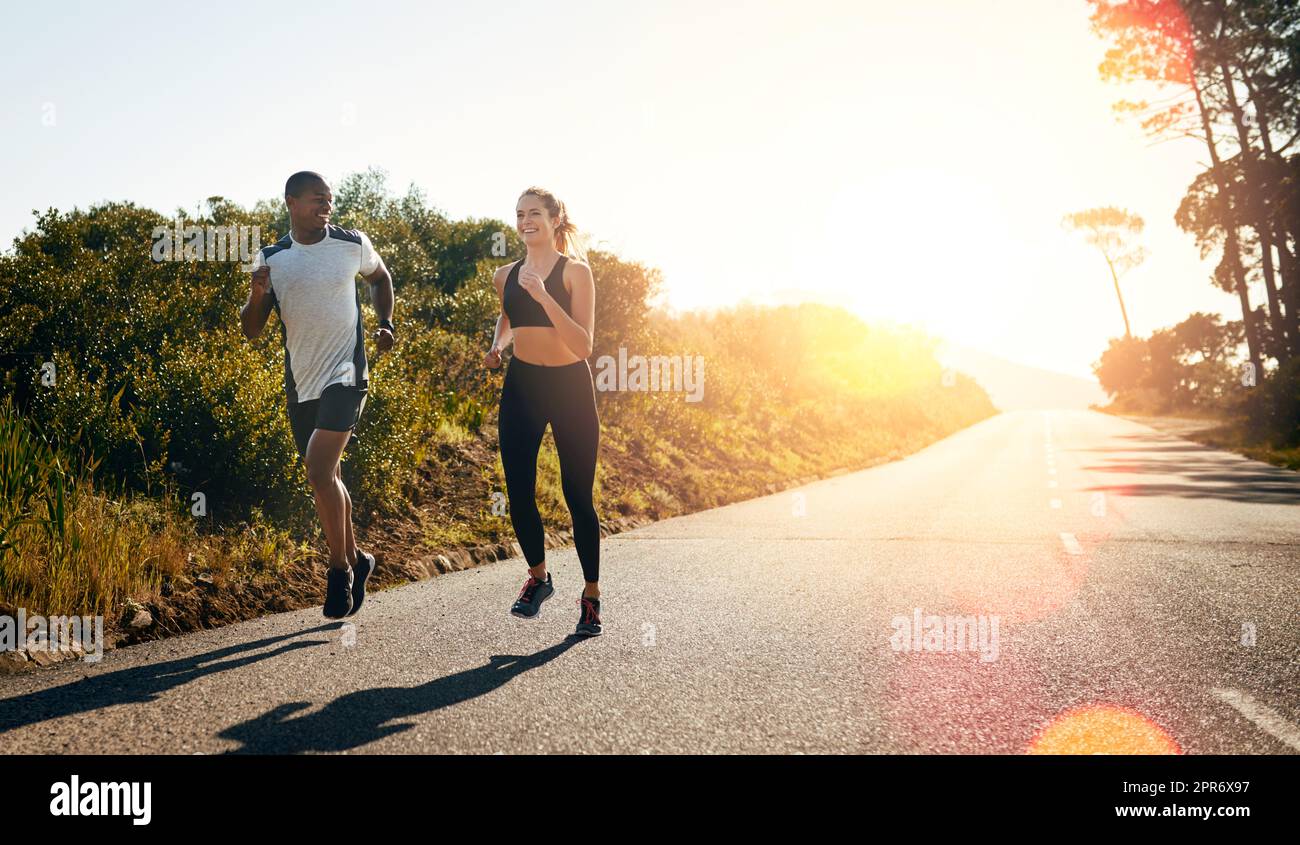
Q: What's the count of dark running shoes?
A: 4